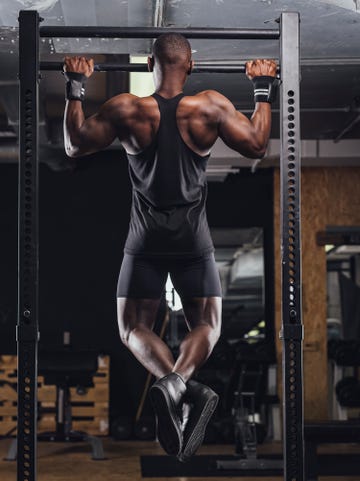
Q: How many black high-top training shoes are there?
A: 2